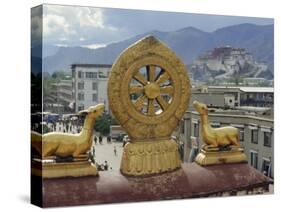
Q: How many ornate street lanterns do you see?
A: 0